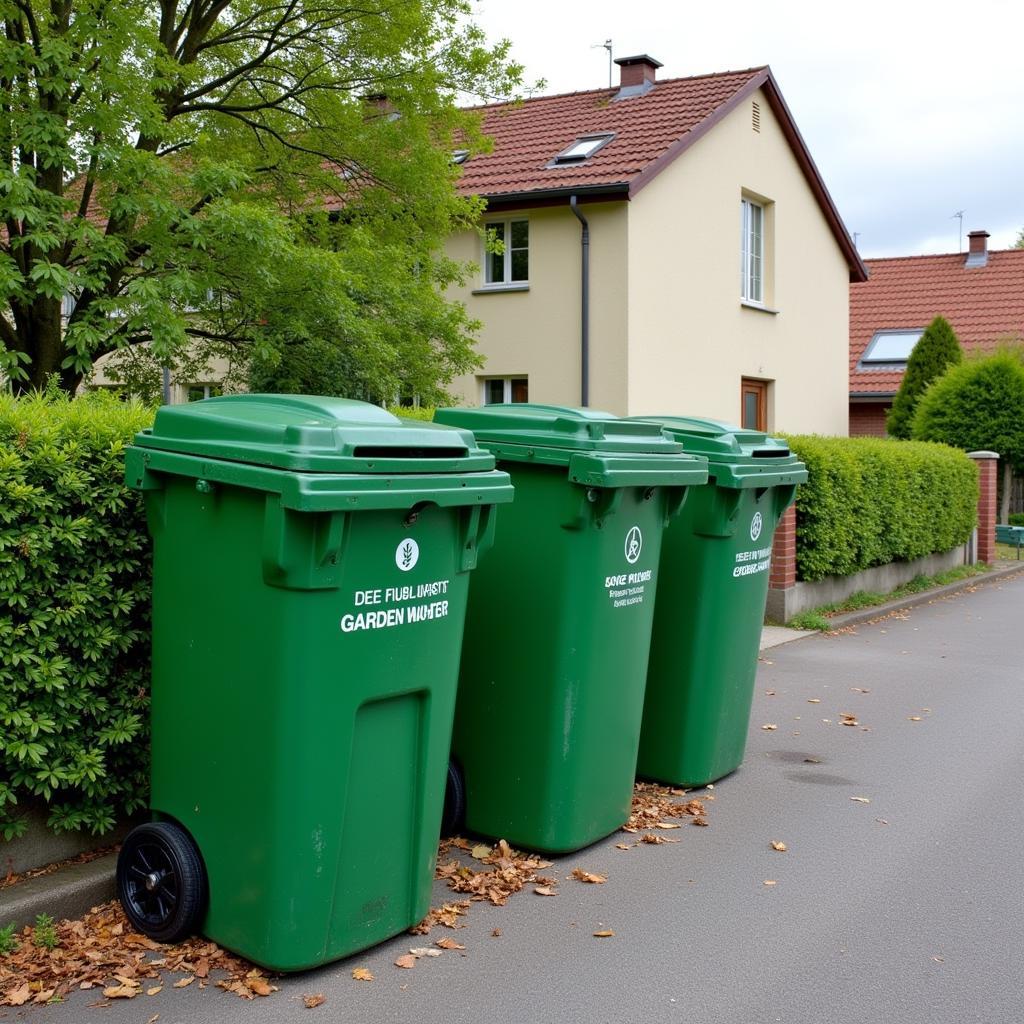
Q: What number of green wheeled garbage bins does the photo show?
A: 3